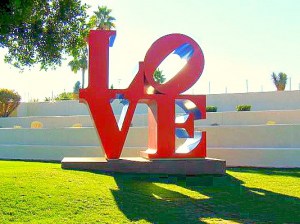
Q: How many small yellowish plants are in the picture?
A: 4